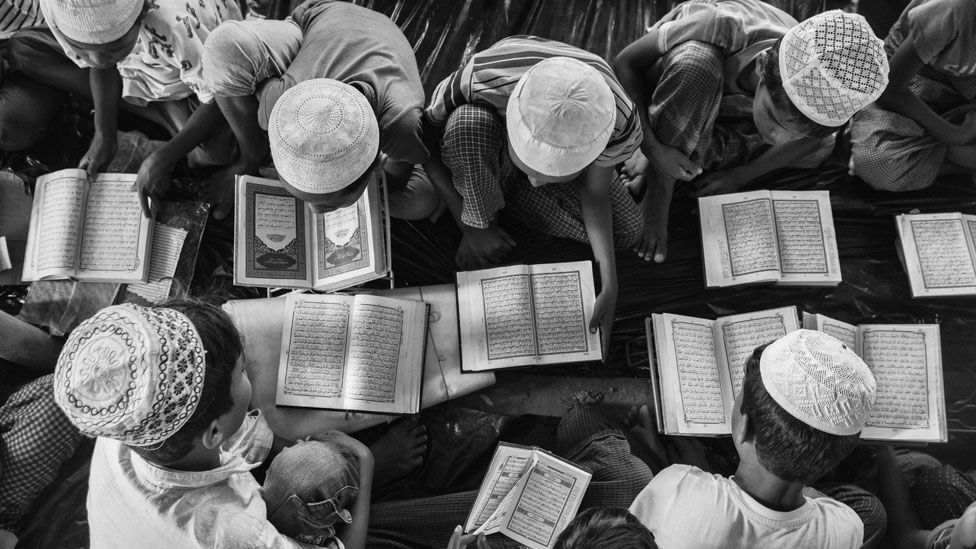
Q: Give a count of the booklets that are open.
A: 9